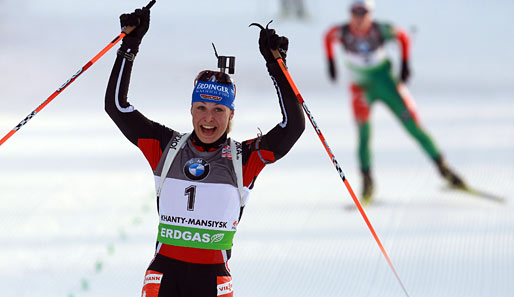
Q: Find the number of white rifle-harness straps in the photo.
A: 2